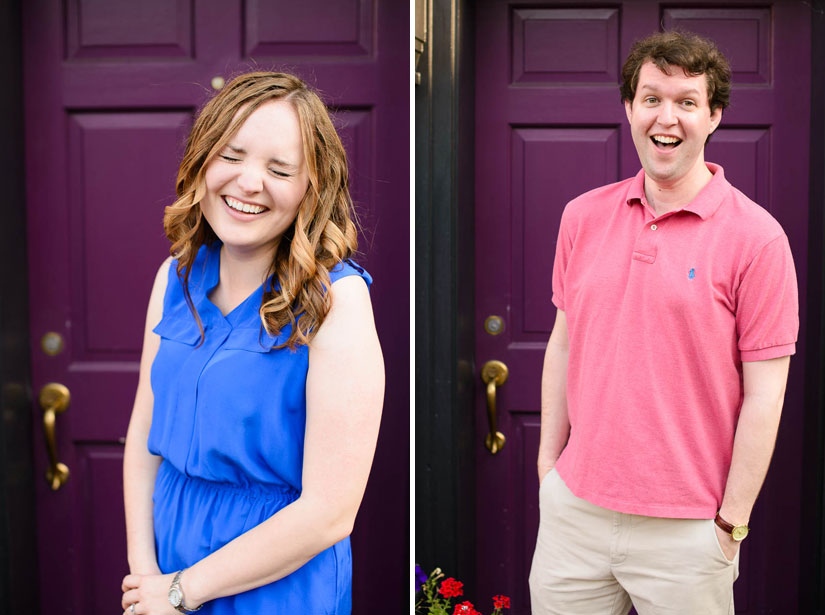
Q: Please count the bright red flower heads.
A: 3